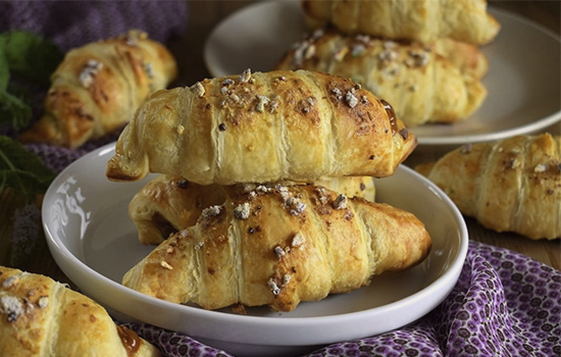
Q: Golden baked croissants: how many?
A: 9